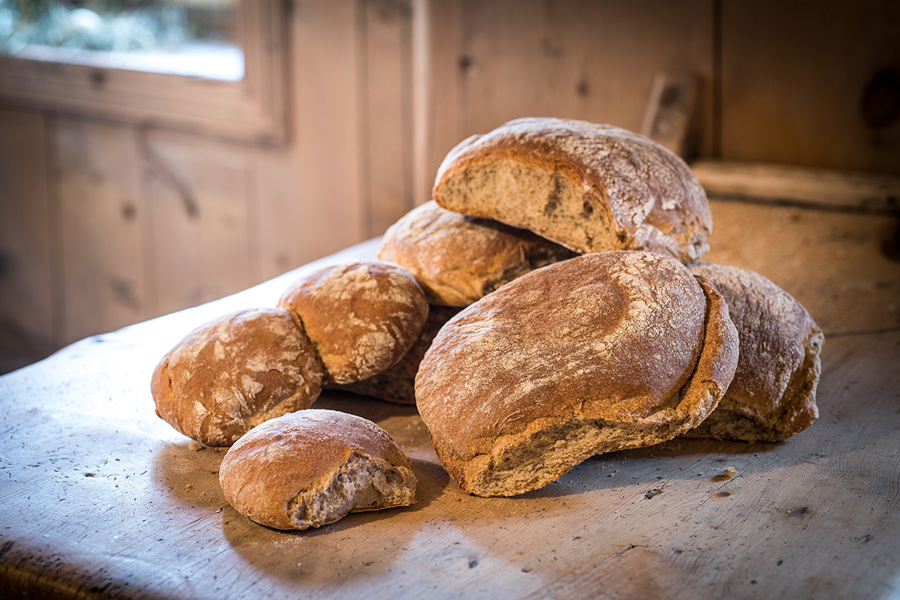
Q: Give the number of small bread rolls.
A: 3